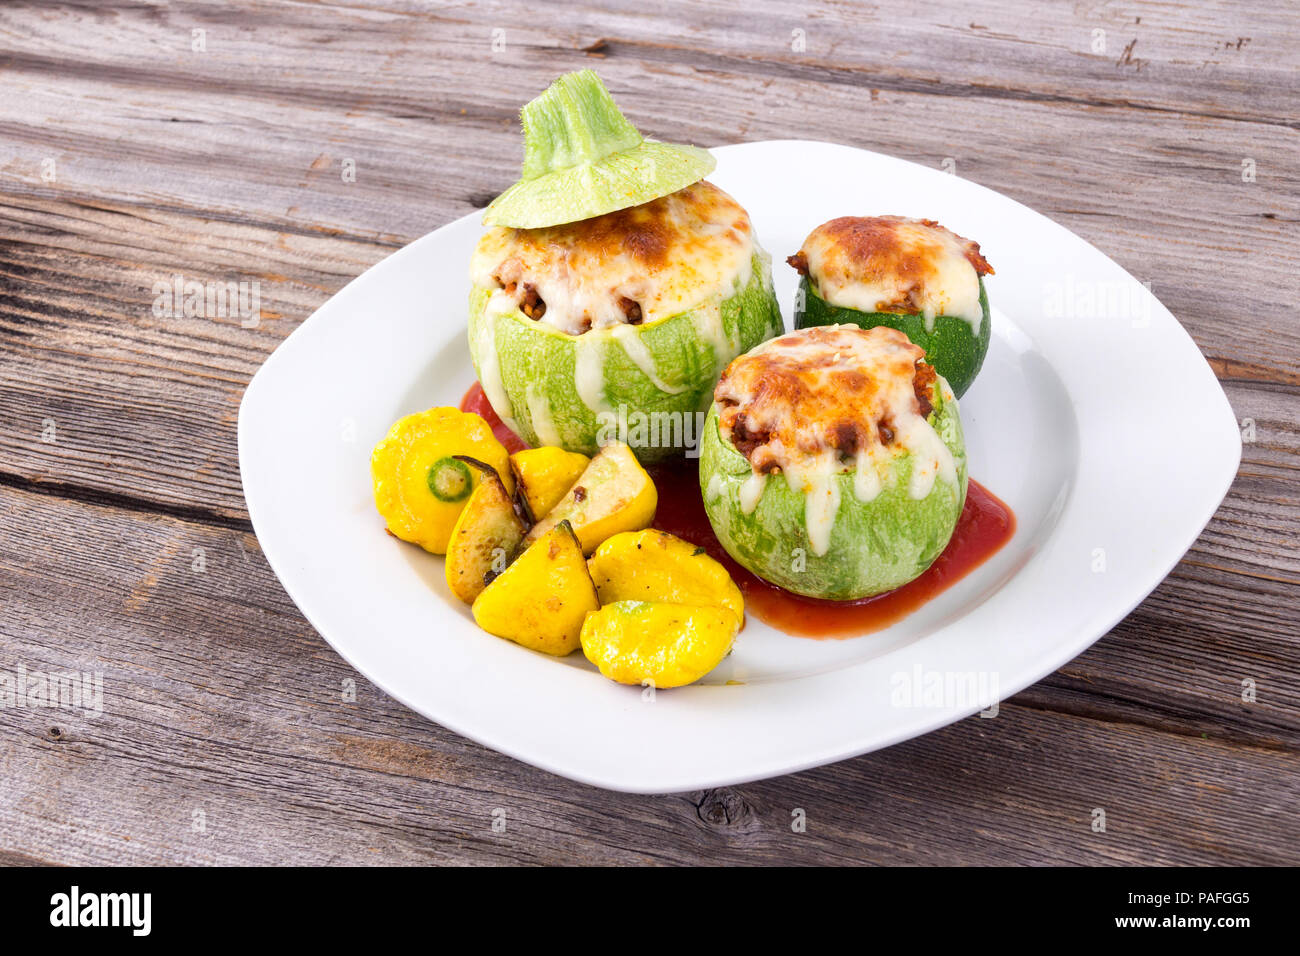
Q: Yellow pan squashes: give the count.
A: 7